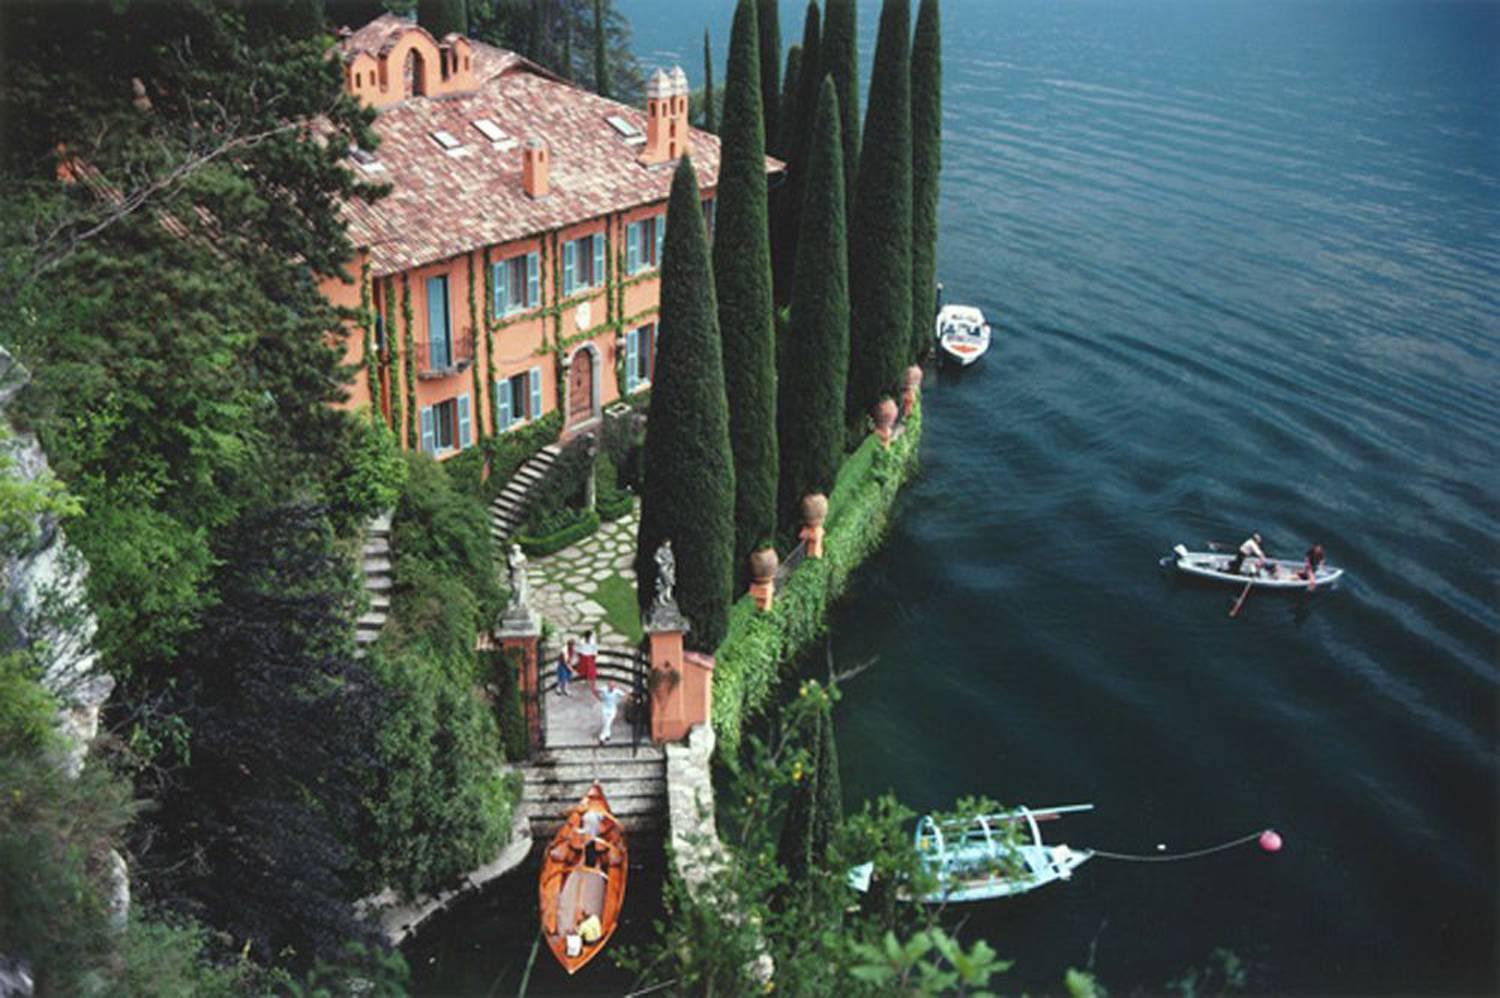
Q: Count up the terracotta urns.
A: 4